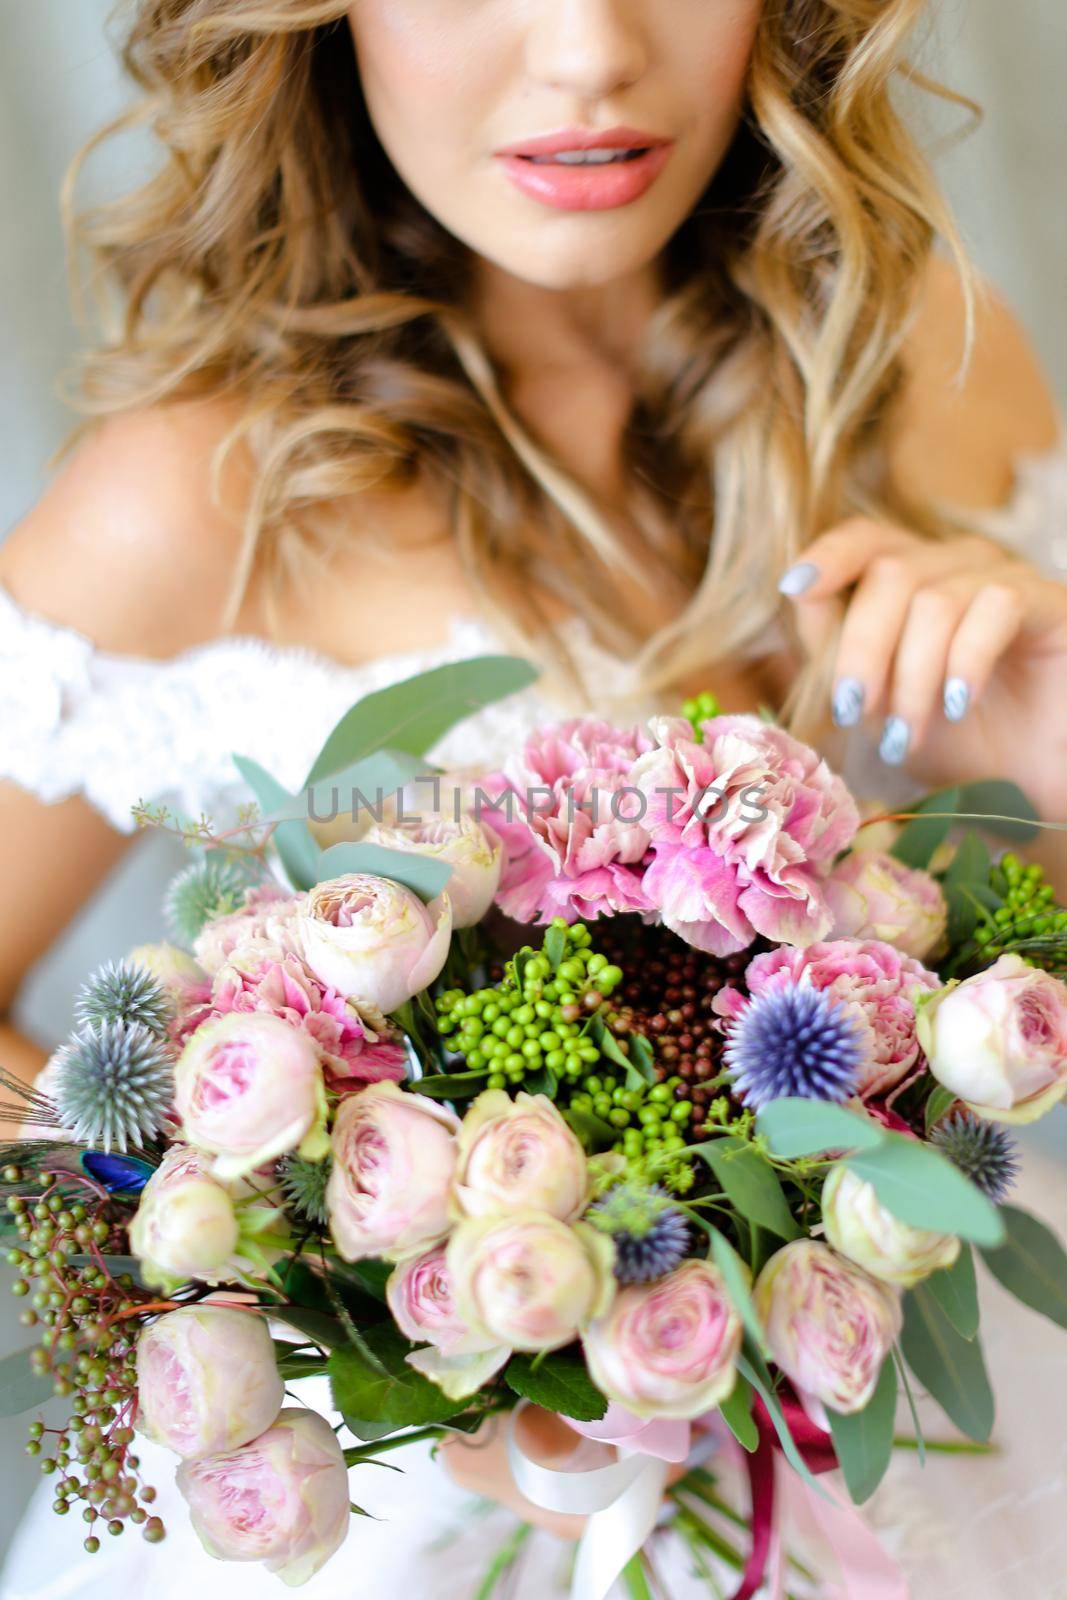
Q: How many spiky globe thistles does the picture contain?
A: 7